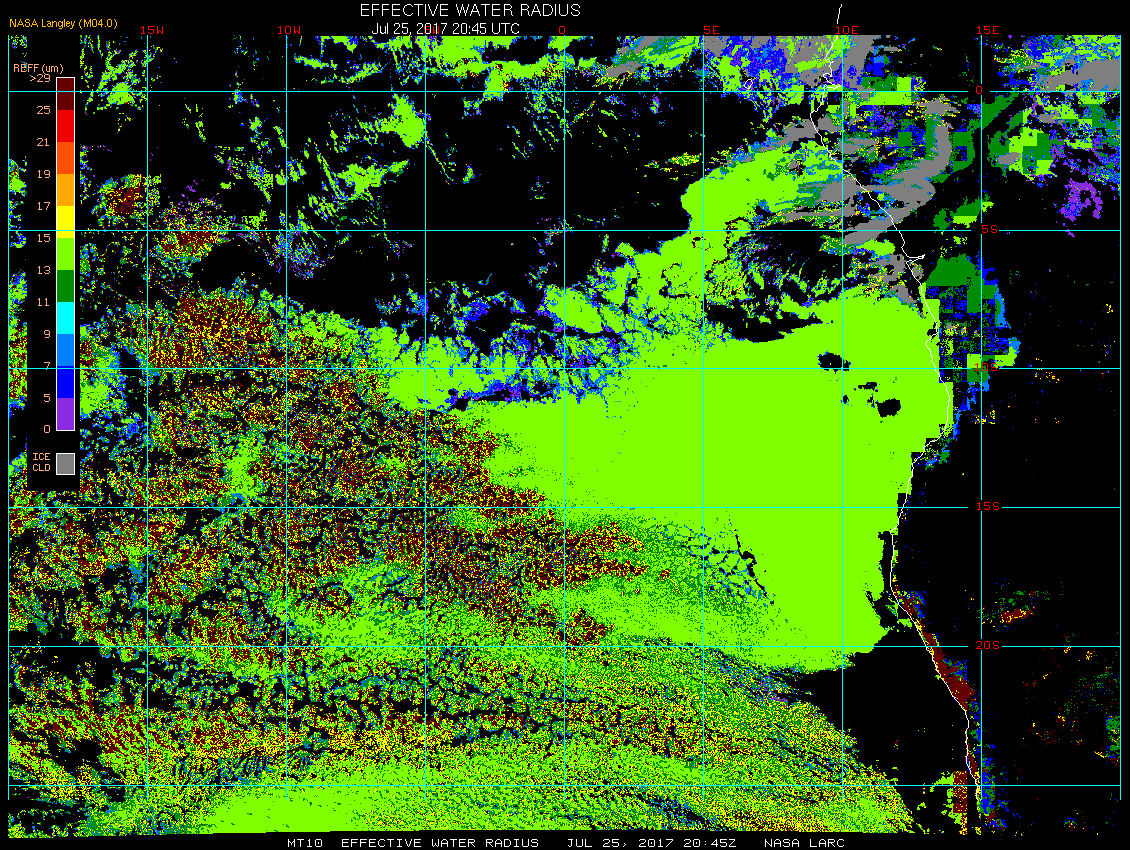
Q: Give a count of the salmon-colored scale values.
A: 12